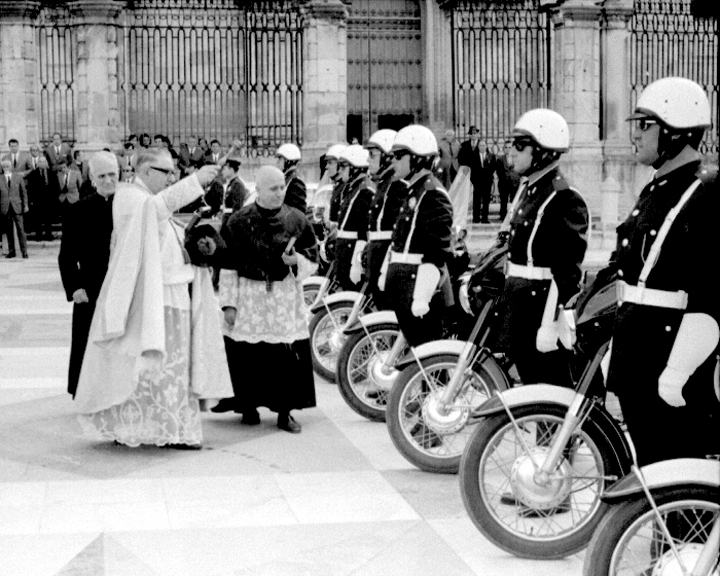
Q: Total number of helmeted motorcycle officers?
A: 7